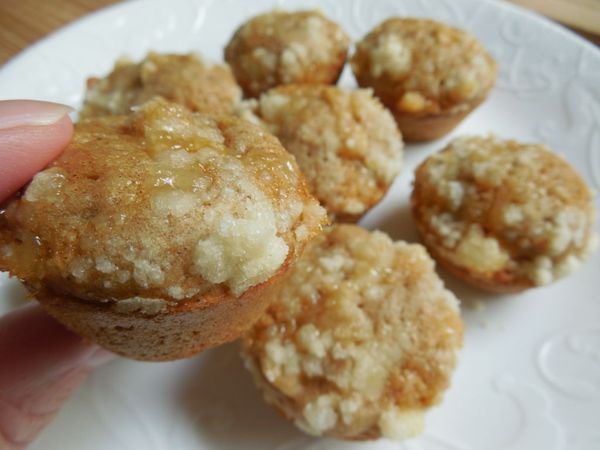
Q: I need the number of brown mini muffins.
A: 7